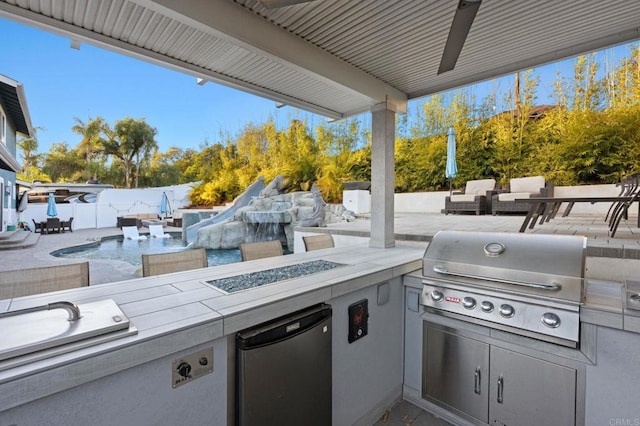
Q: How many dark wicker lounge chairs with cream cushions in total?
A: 2